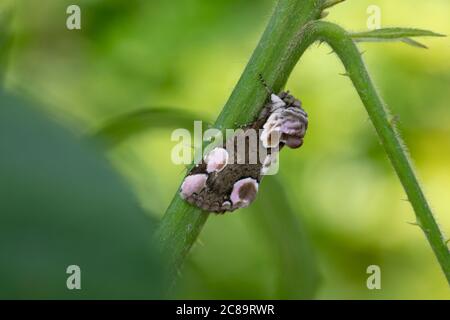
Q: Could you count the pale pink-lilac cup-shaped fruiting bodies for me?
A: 0